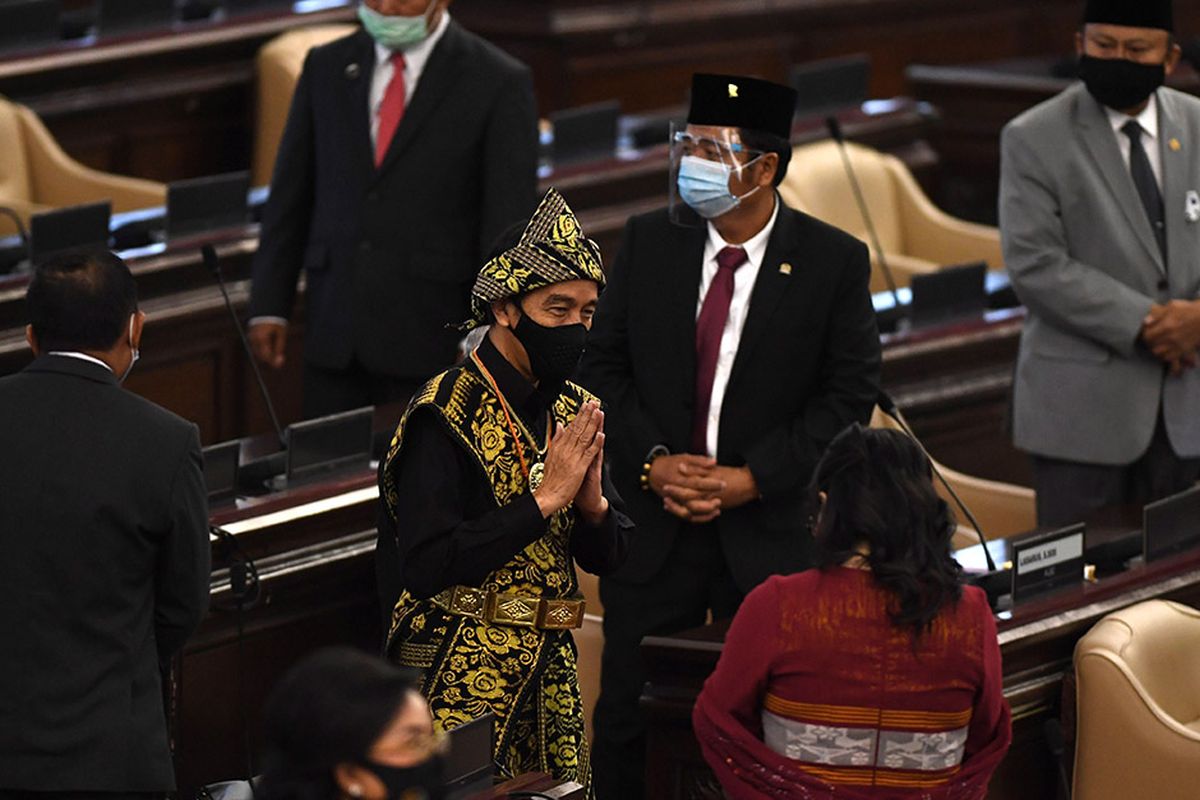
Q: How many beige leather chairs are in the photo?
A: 5